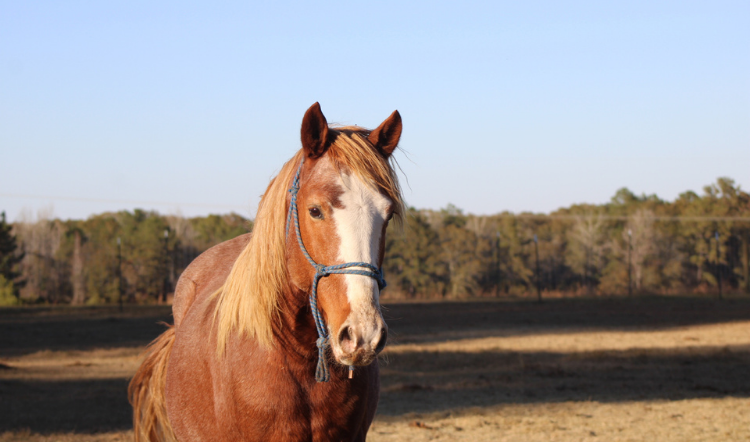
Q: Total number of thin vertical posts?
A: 6